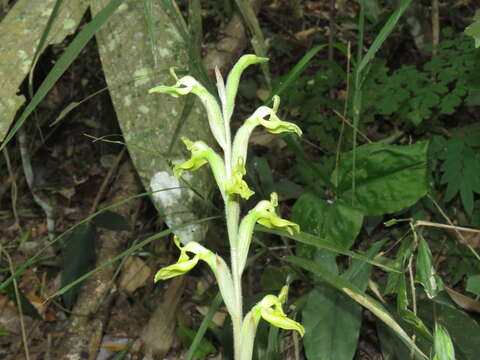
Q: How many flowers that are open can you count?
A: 7